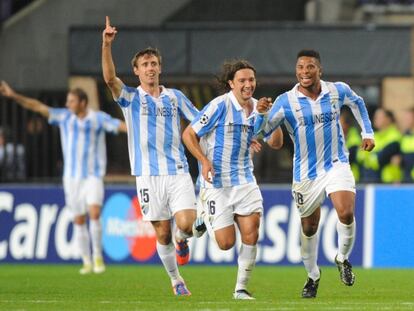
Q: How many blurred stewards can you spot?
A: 3